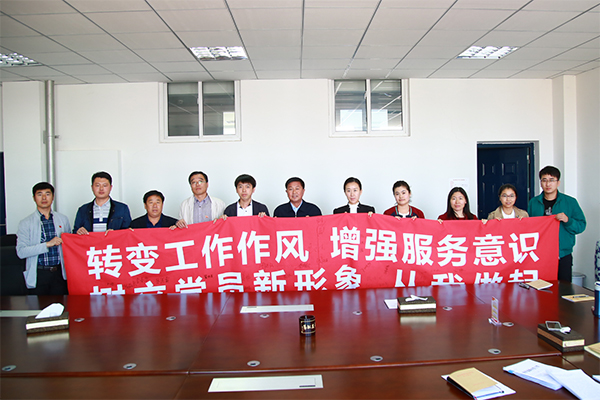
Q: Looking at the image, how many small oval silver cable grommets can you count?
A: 11